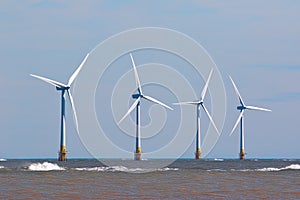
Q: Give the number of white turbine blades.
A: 12